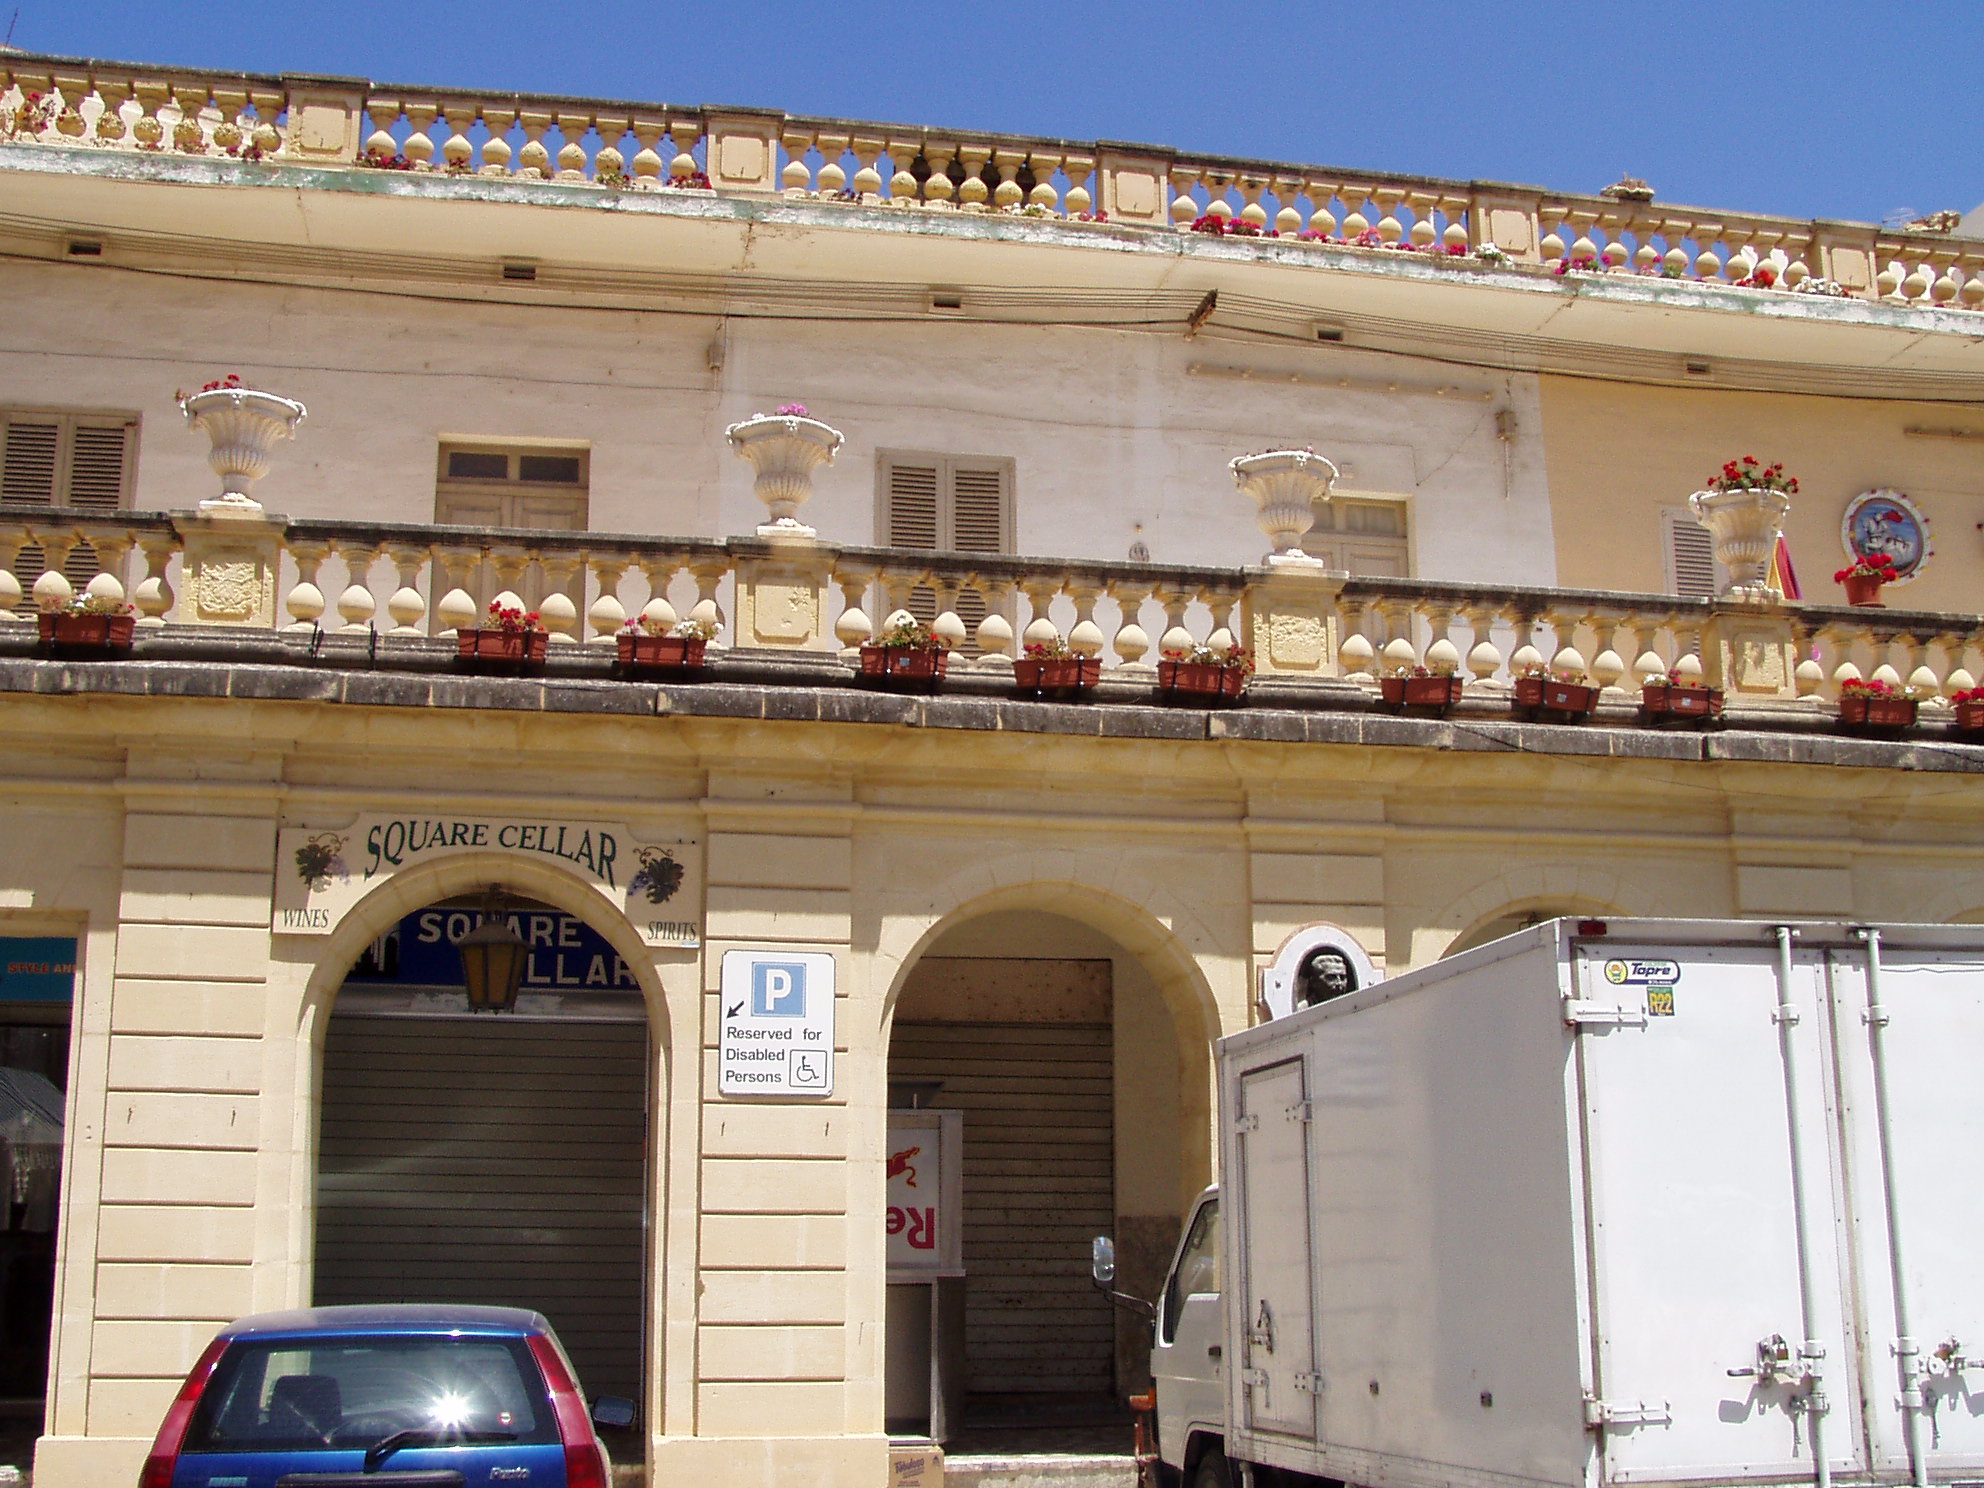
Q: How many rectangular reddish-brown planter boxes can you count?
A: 11